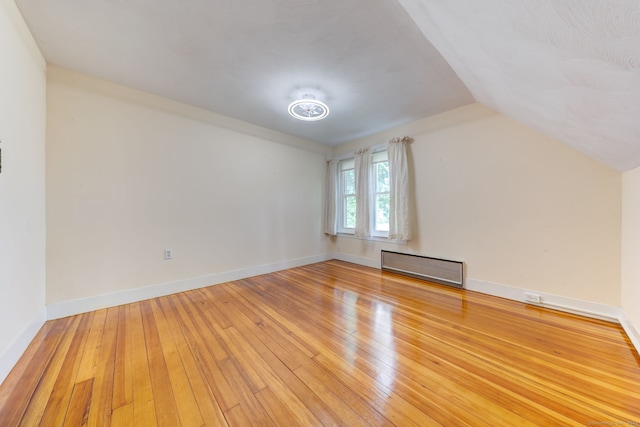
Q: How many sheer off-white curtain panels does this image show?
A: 3